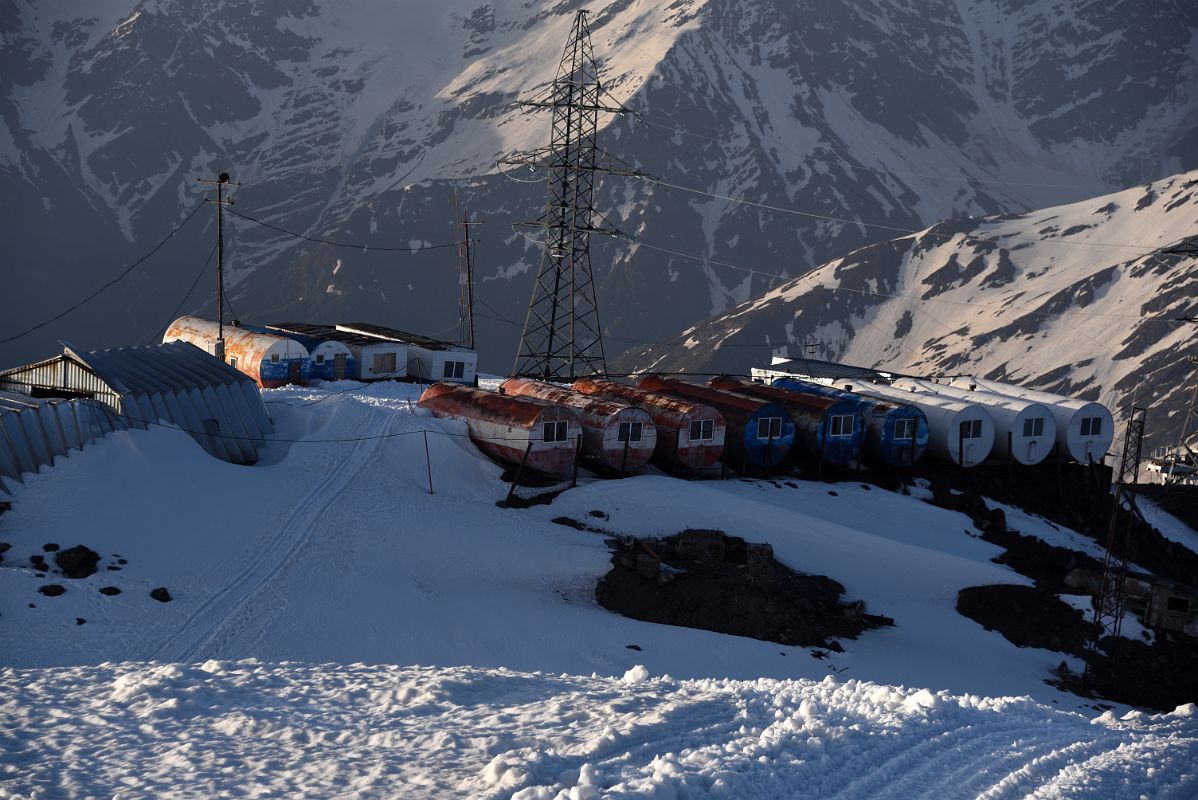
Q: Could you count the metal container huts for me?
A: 11